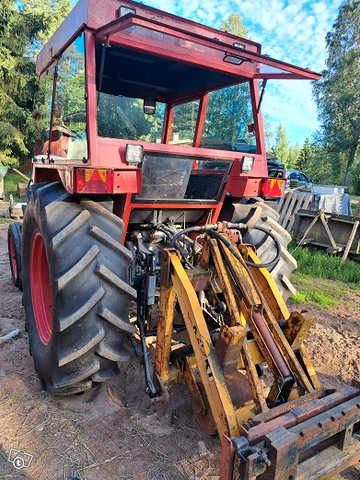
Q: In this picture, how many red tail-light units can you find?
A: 2